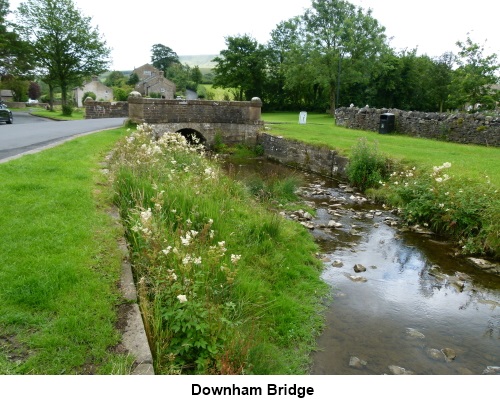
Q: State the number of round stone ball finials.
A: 3